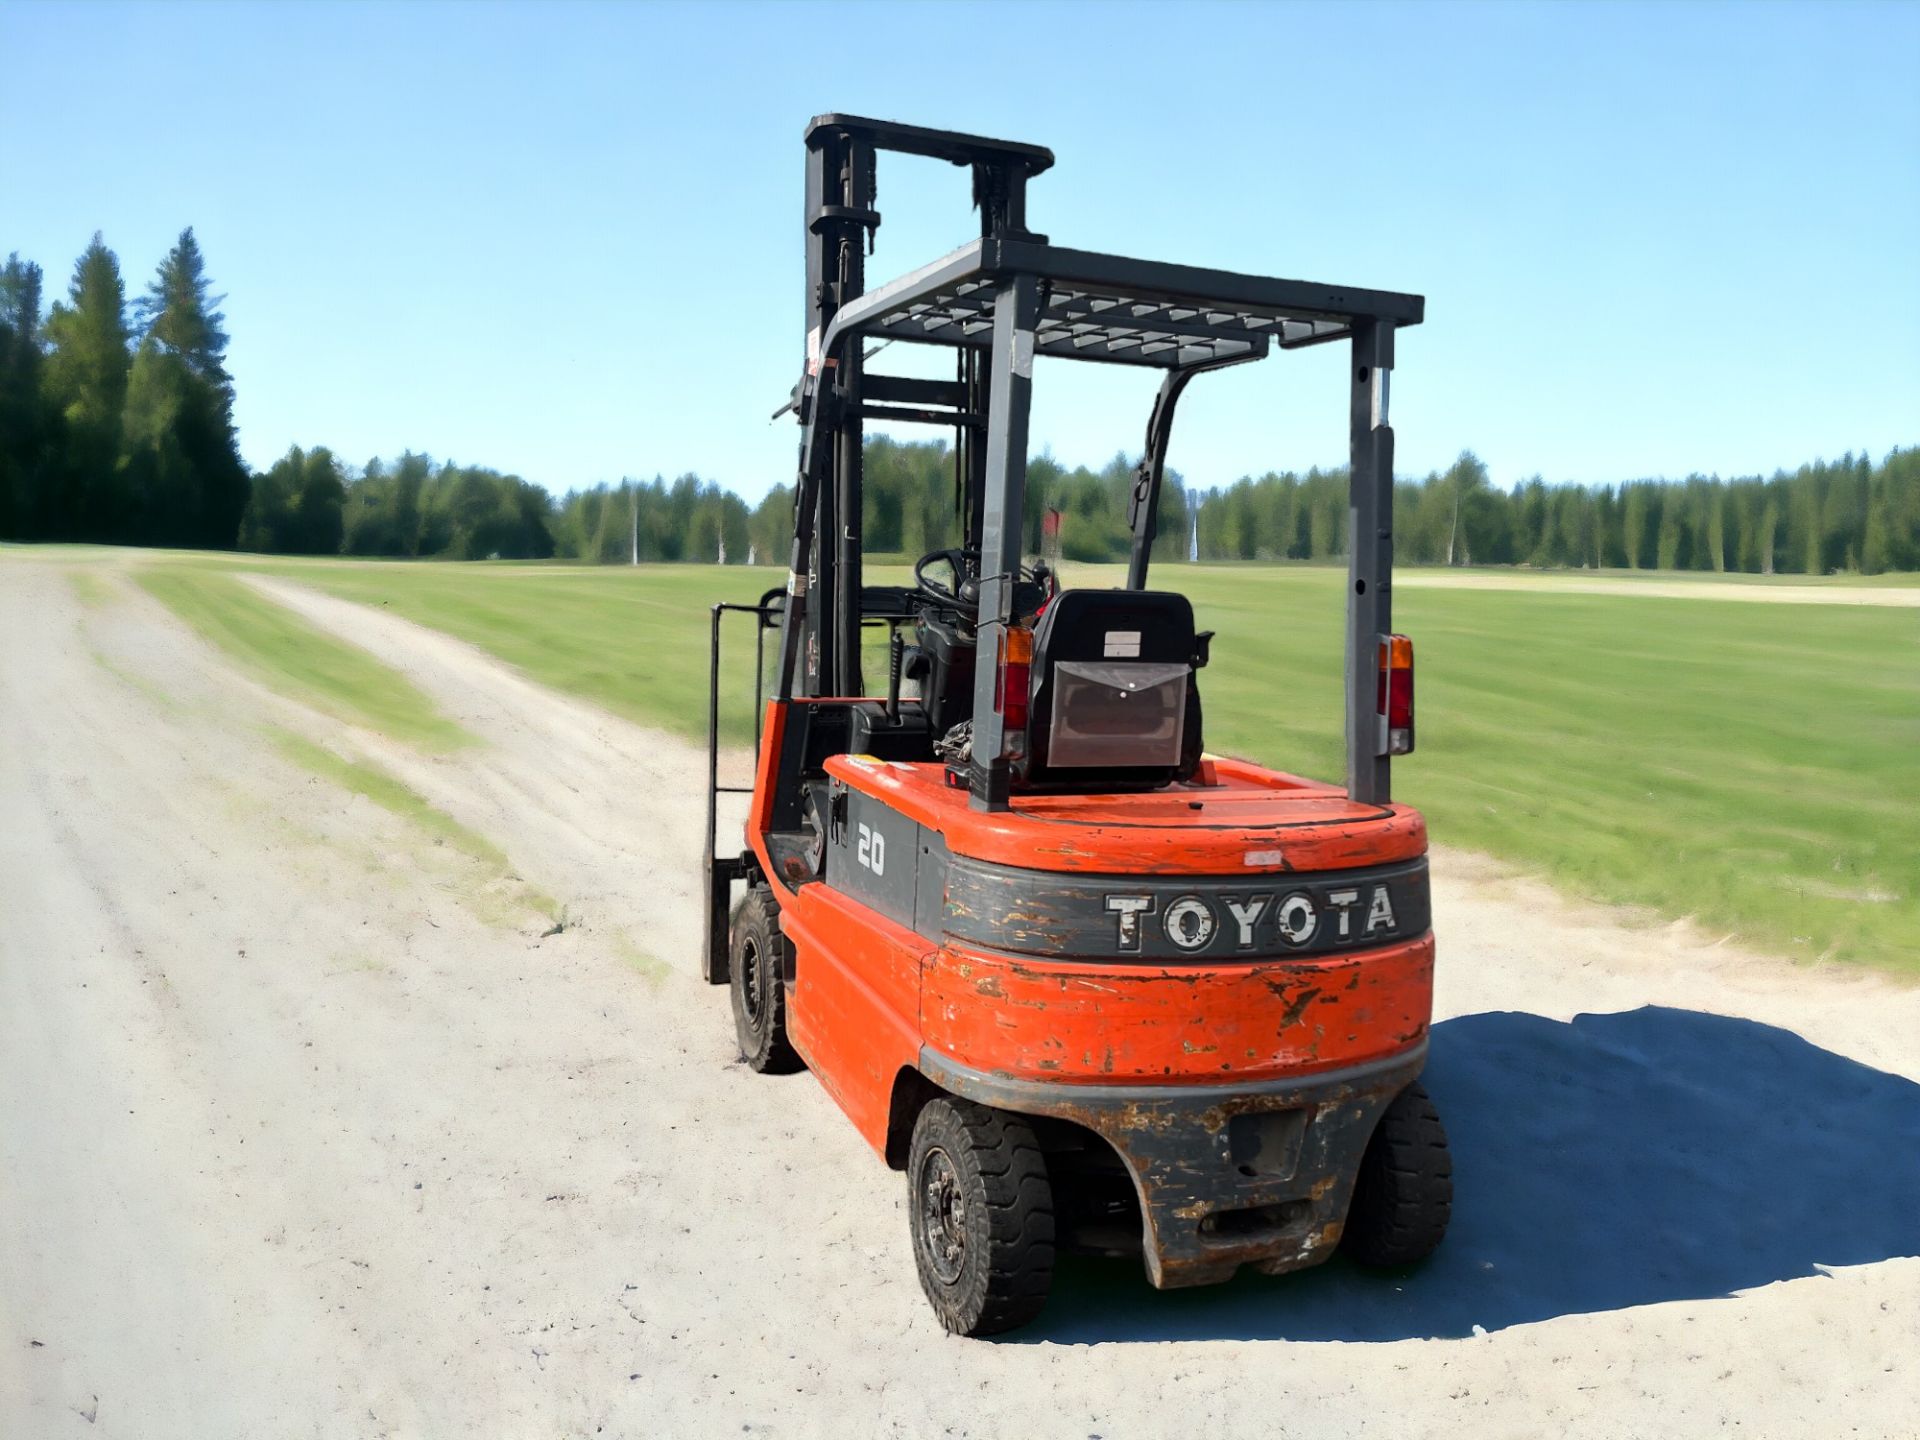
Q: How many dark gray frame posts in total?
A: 4